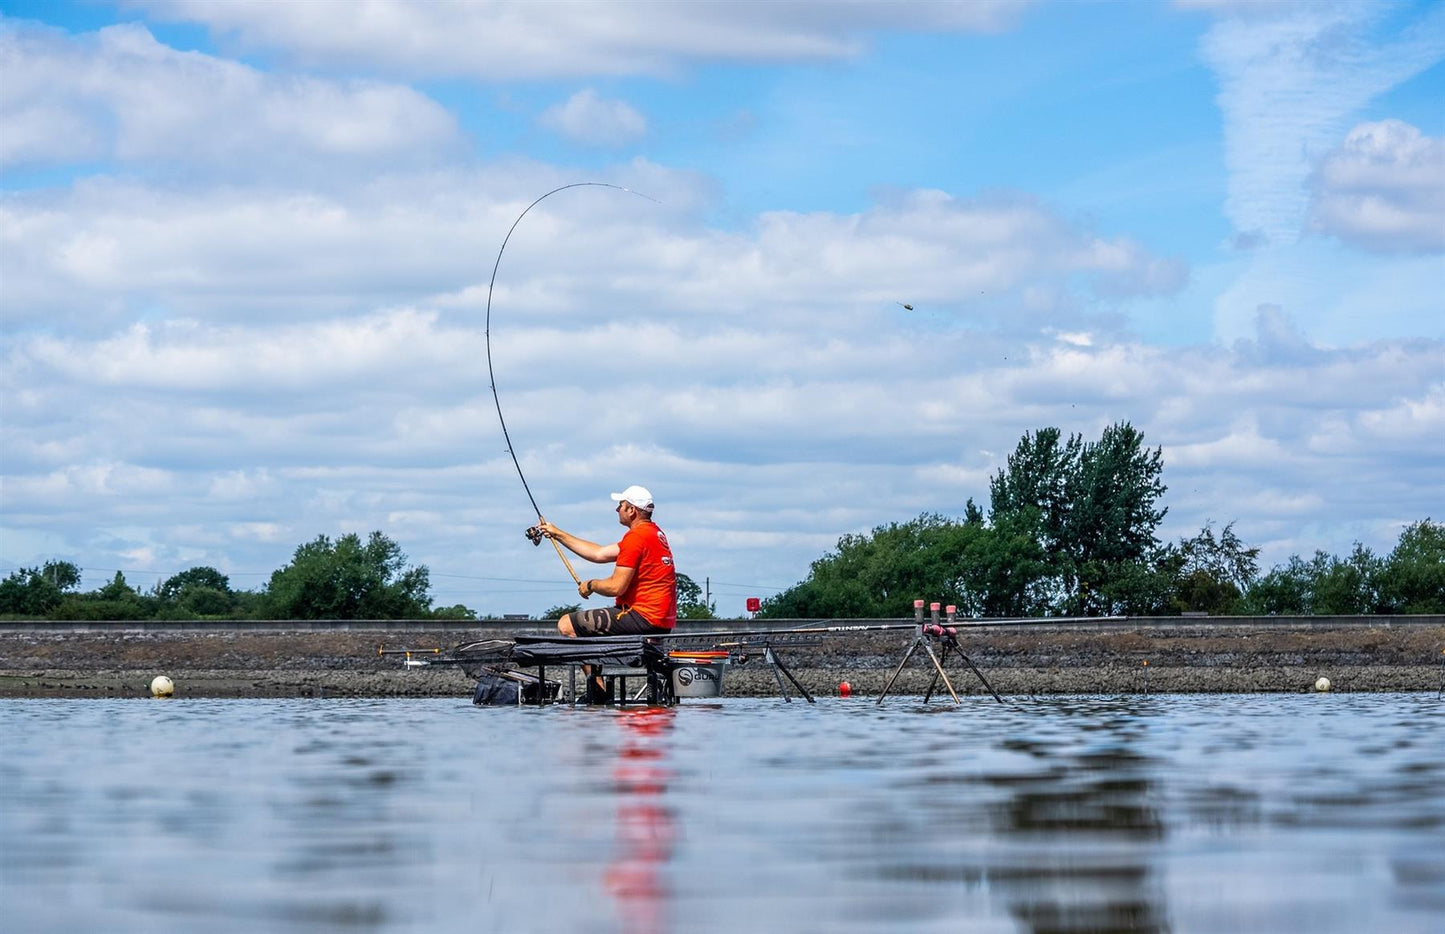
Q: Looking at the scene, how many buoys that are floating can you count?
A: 3